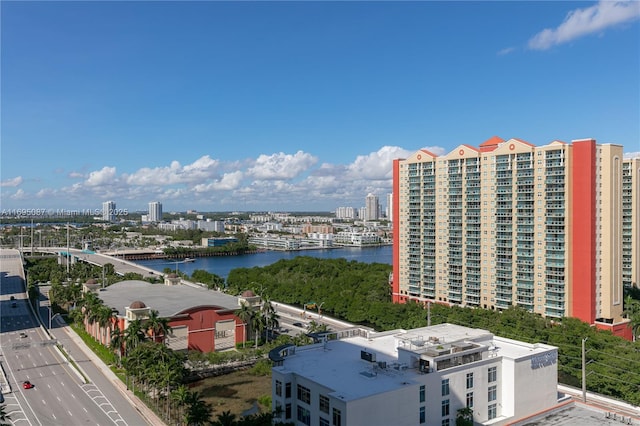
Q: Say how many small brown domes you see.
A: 4